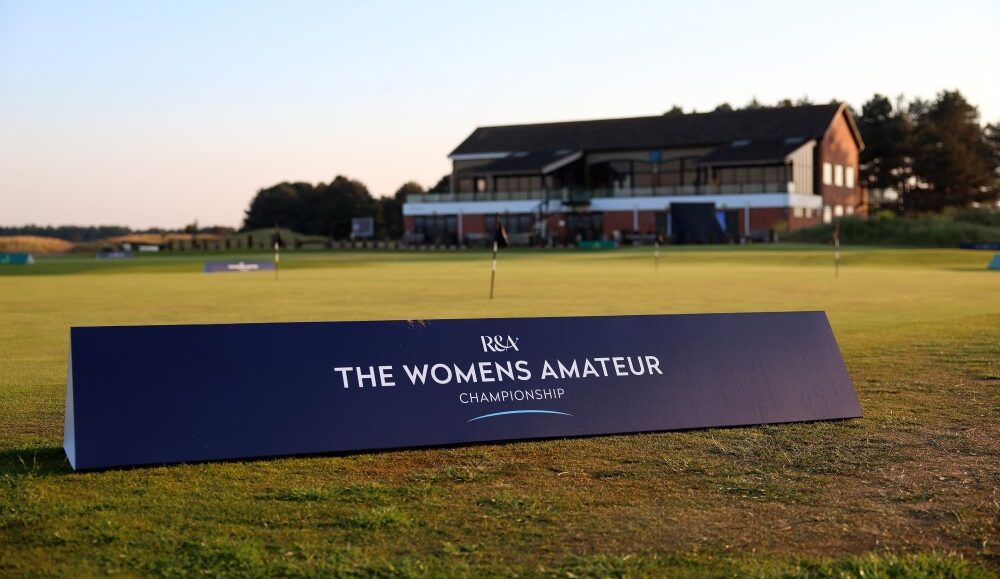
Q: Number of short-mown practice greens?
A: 1